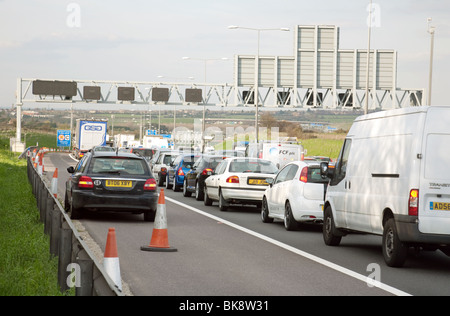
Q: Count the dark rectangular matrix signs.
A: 5